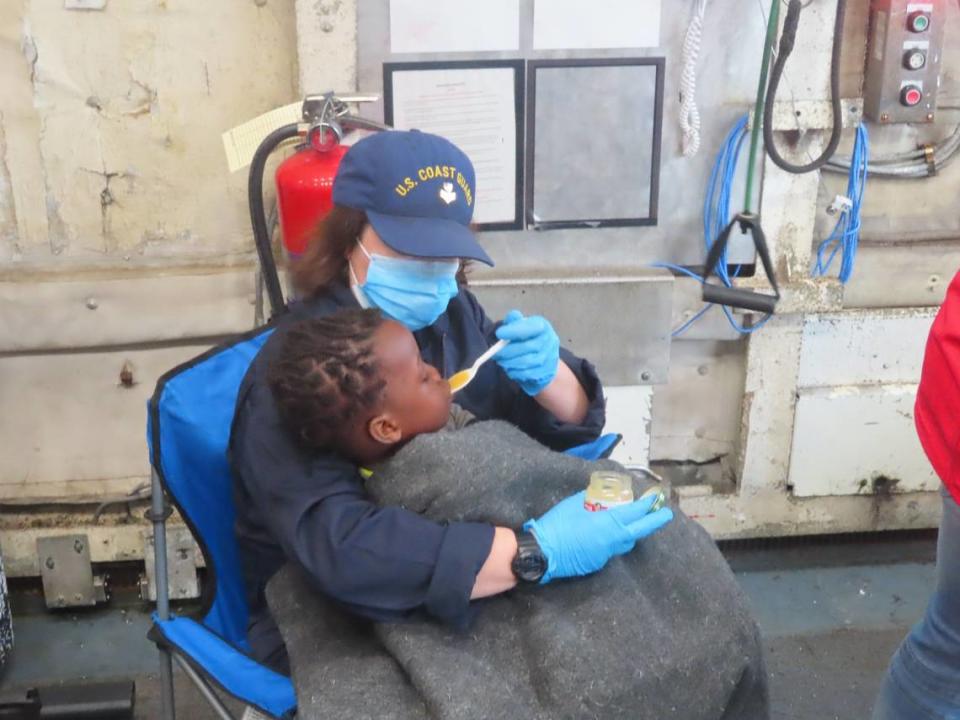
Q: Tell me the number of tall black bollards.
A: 0